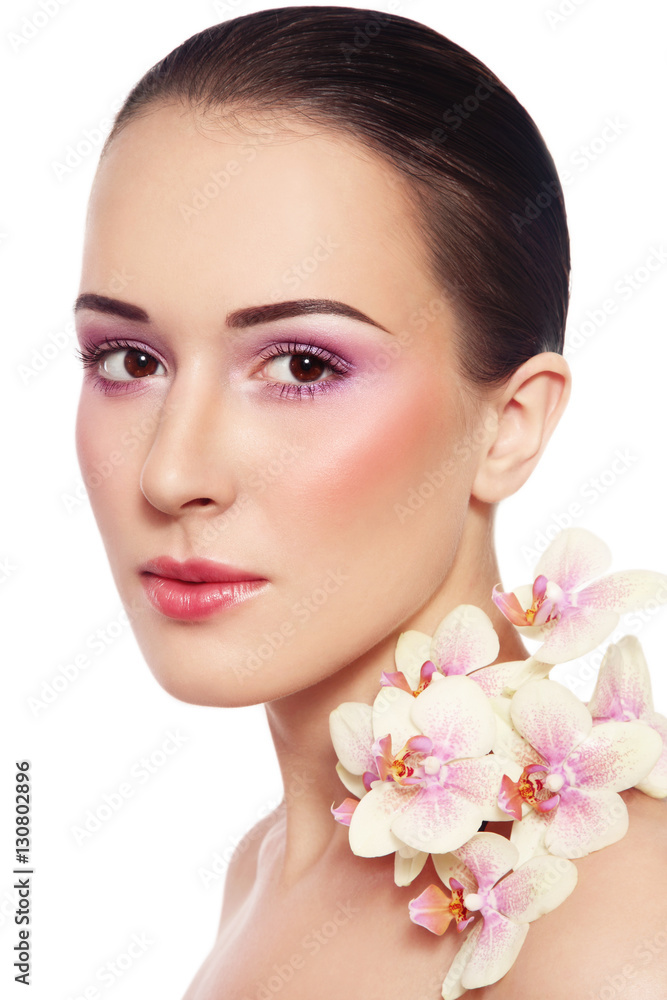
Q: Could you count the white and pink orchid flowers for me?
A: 7